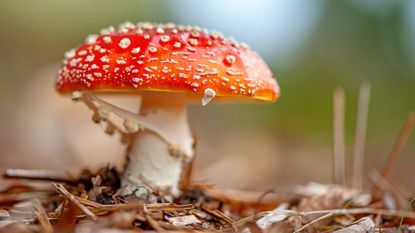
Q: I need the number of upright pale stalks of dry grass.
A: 2